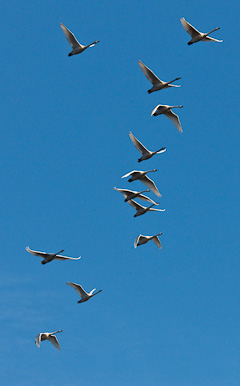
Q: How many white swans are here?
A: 12